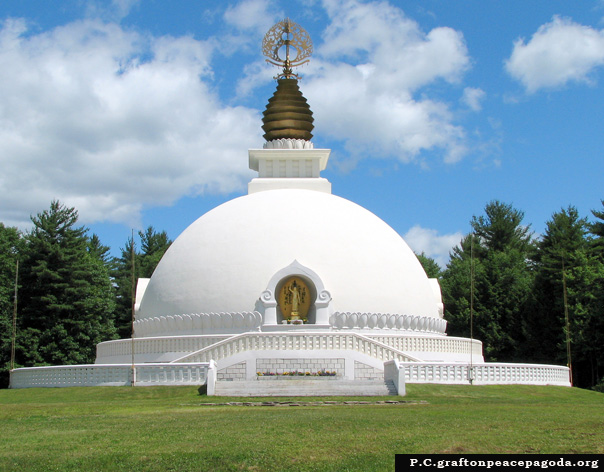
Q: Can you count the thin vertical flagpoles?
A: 4